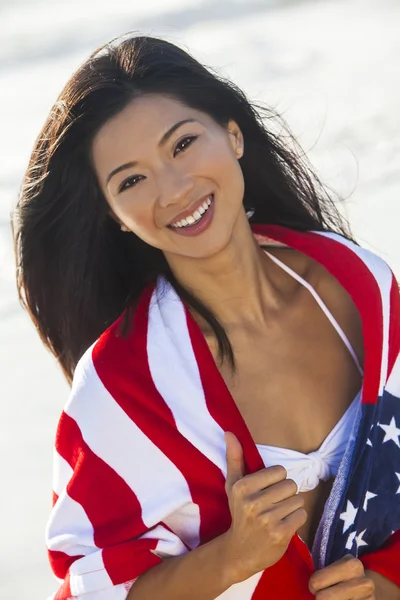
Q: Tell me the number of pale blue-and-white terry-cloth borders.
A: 1